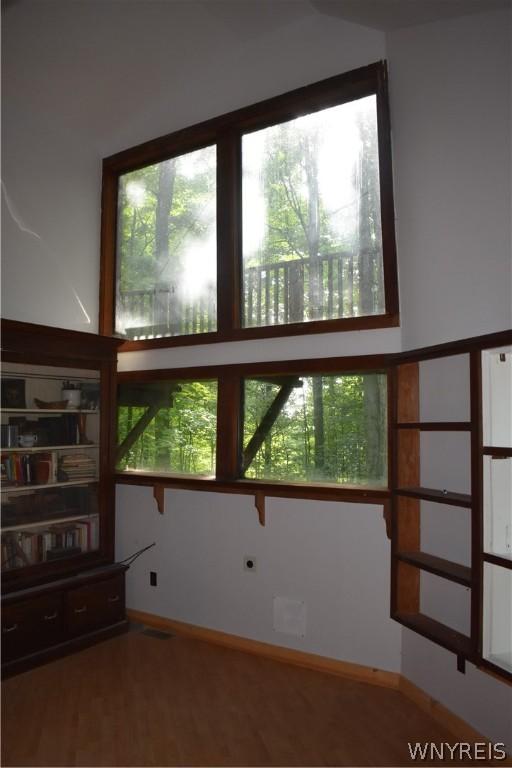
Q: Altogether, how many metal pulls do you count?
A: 4